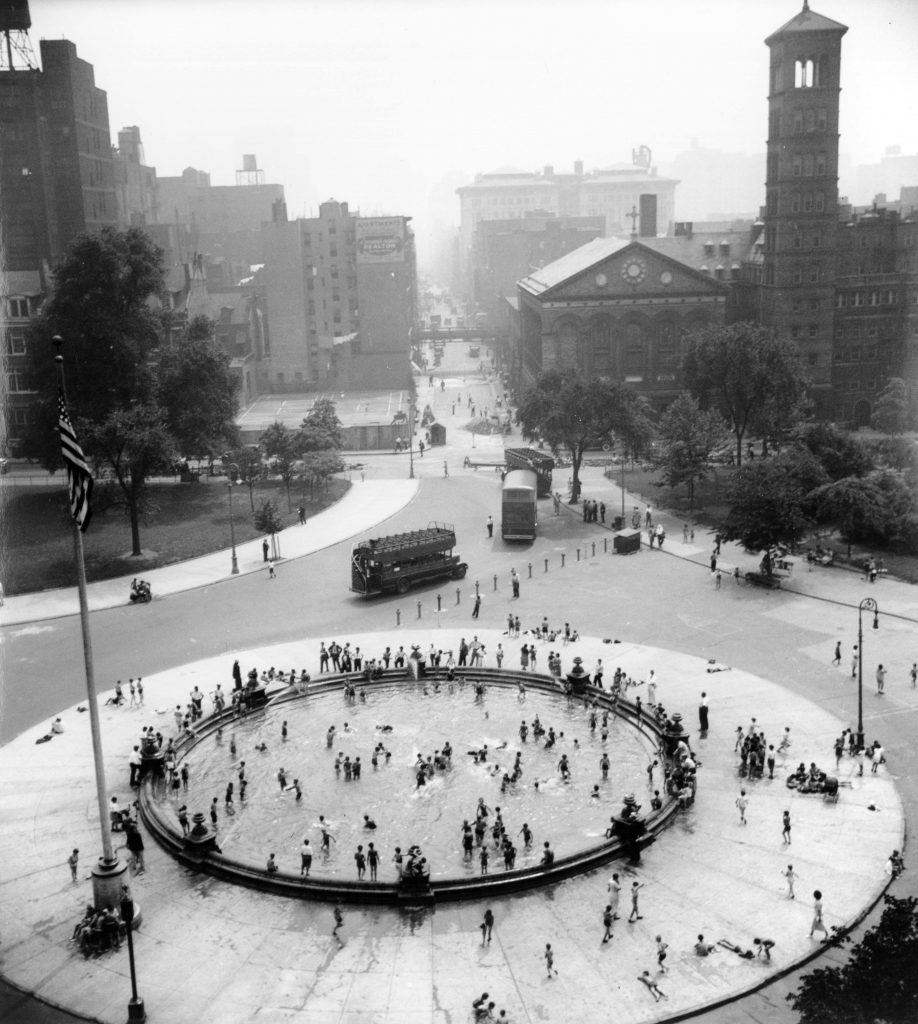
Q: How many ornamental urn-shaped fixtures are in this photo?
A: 8